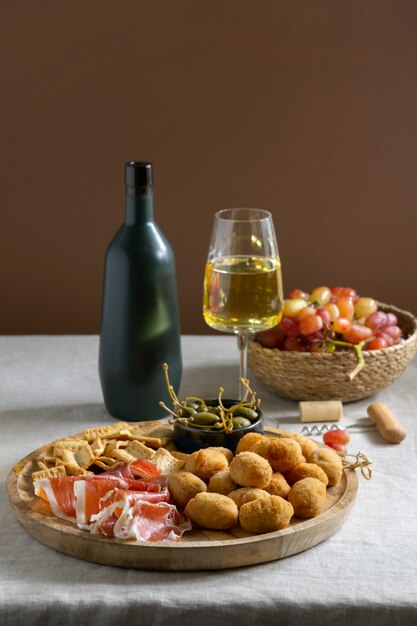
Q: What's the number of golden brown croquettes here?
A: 15